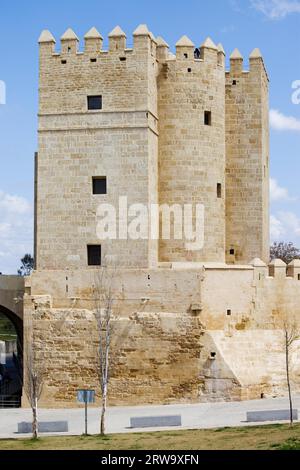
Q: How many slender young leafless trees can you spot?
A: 3